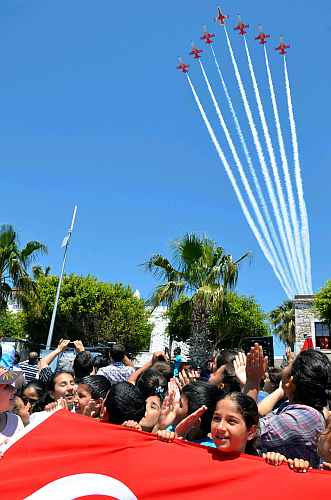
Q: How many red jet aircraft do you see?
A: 7